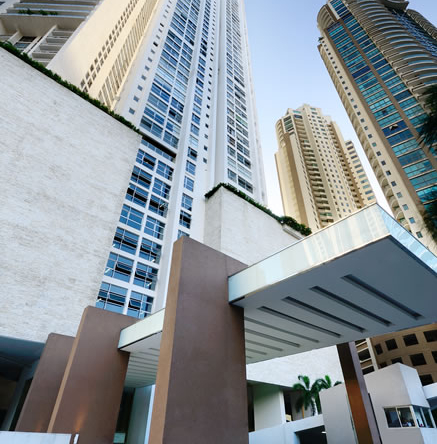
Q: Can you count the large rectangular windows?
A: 14